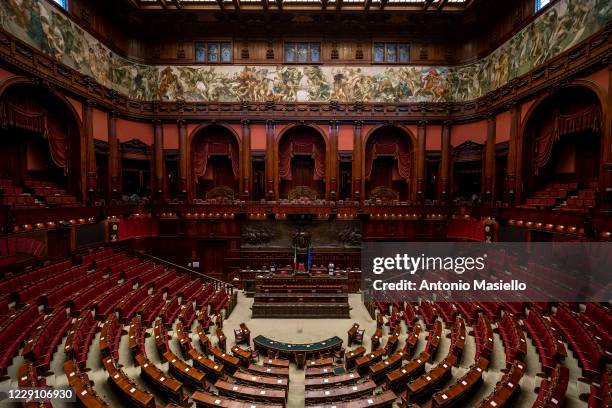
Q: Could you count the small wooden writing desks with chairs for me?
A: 2